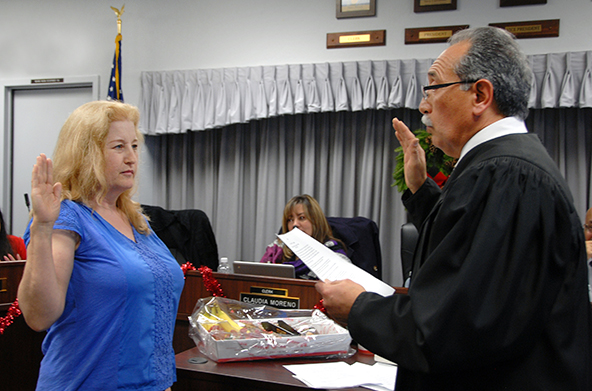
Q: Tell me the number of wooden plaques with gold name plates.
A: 3